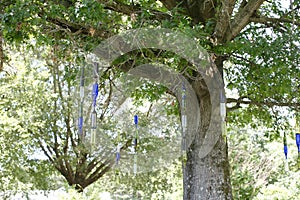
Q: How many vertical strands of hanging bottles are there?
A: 8